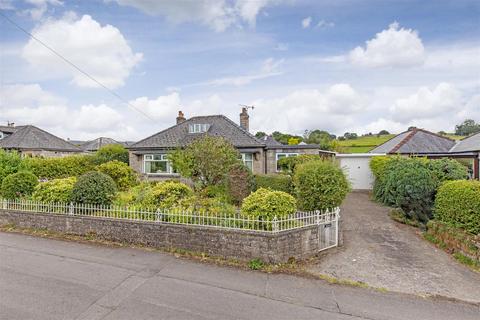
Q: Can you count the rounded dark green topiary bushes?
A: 2